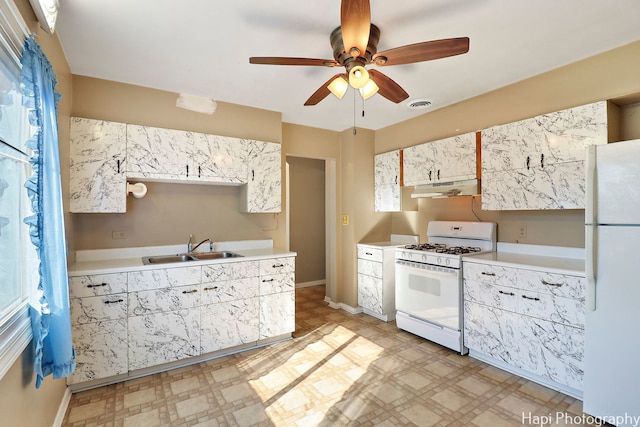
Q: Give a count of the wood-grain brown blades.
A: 5